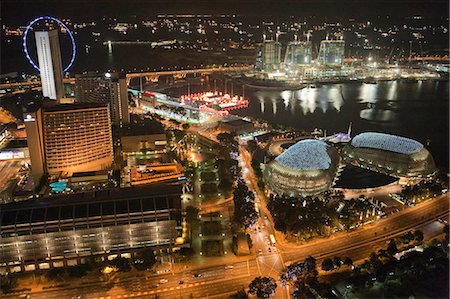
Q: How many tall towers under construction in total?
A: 3